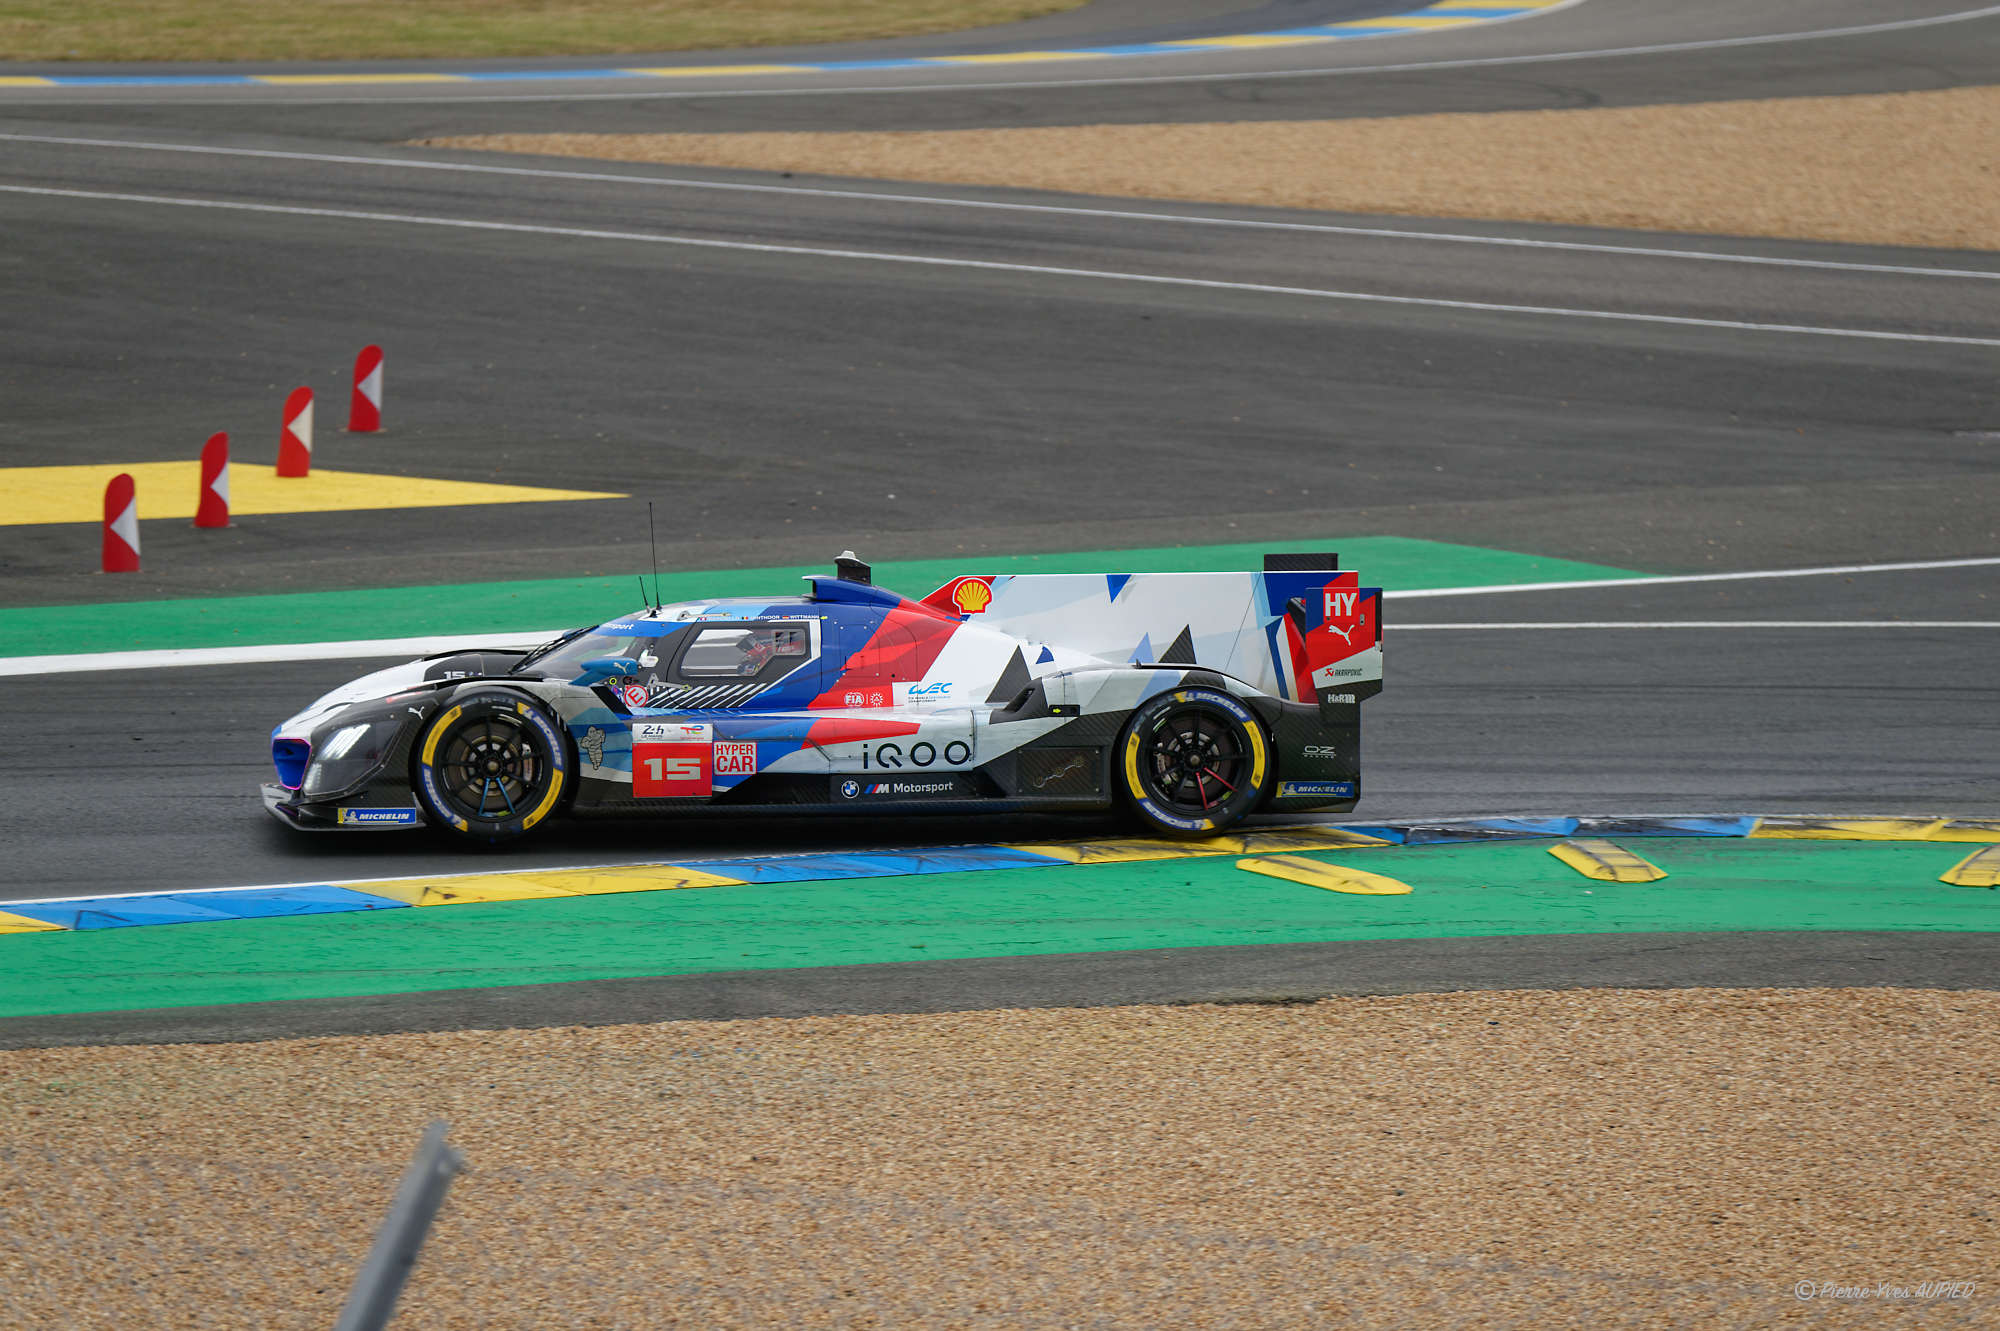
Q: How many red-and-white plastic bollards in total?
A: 4